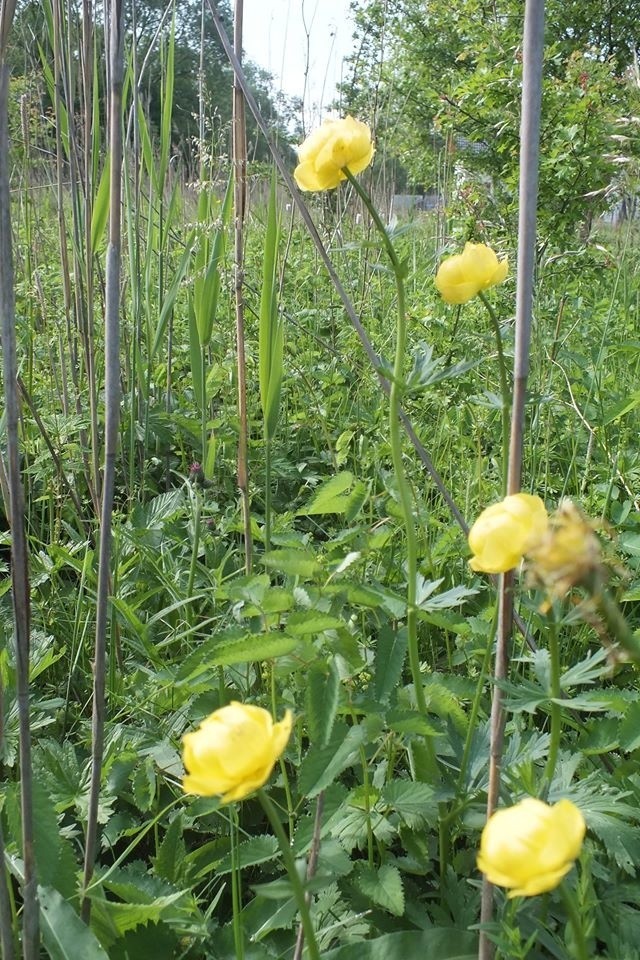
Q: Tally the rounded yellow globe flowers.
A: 5